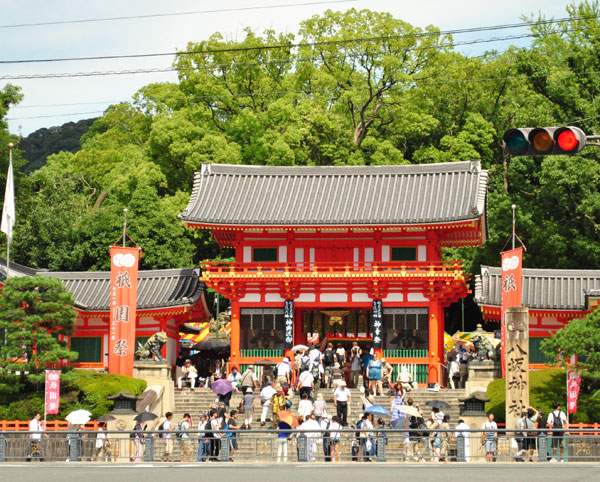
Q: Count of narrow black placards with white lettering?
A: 2